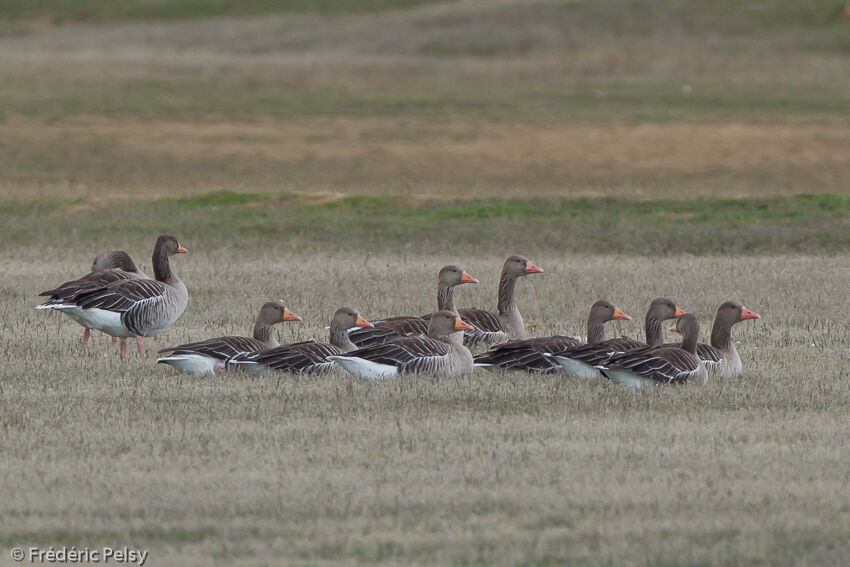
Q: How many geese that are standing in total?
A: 2